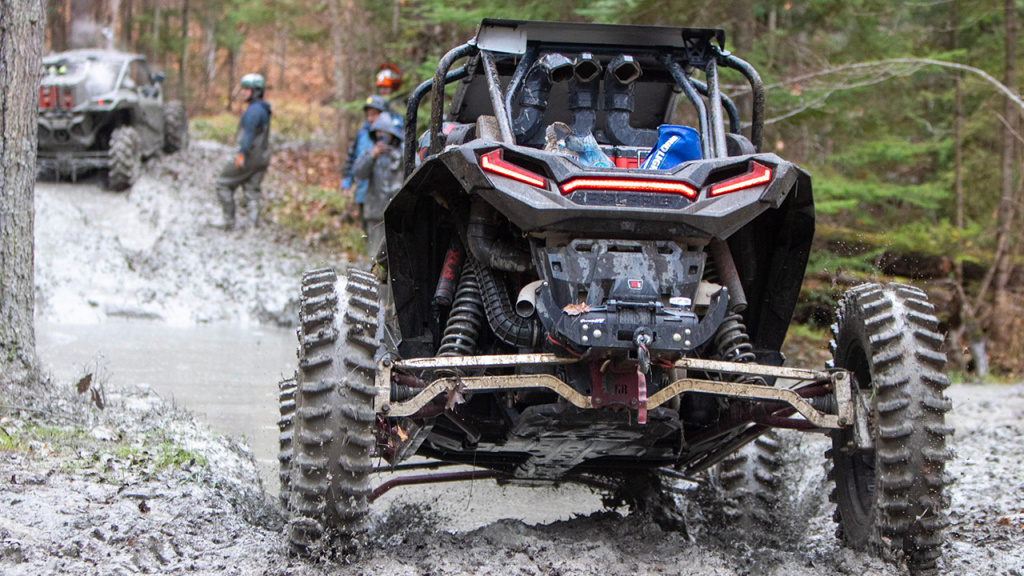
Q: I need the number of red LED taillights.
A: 3